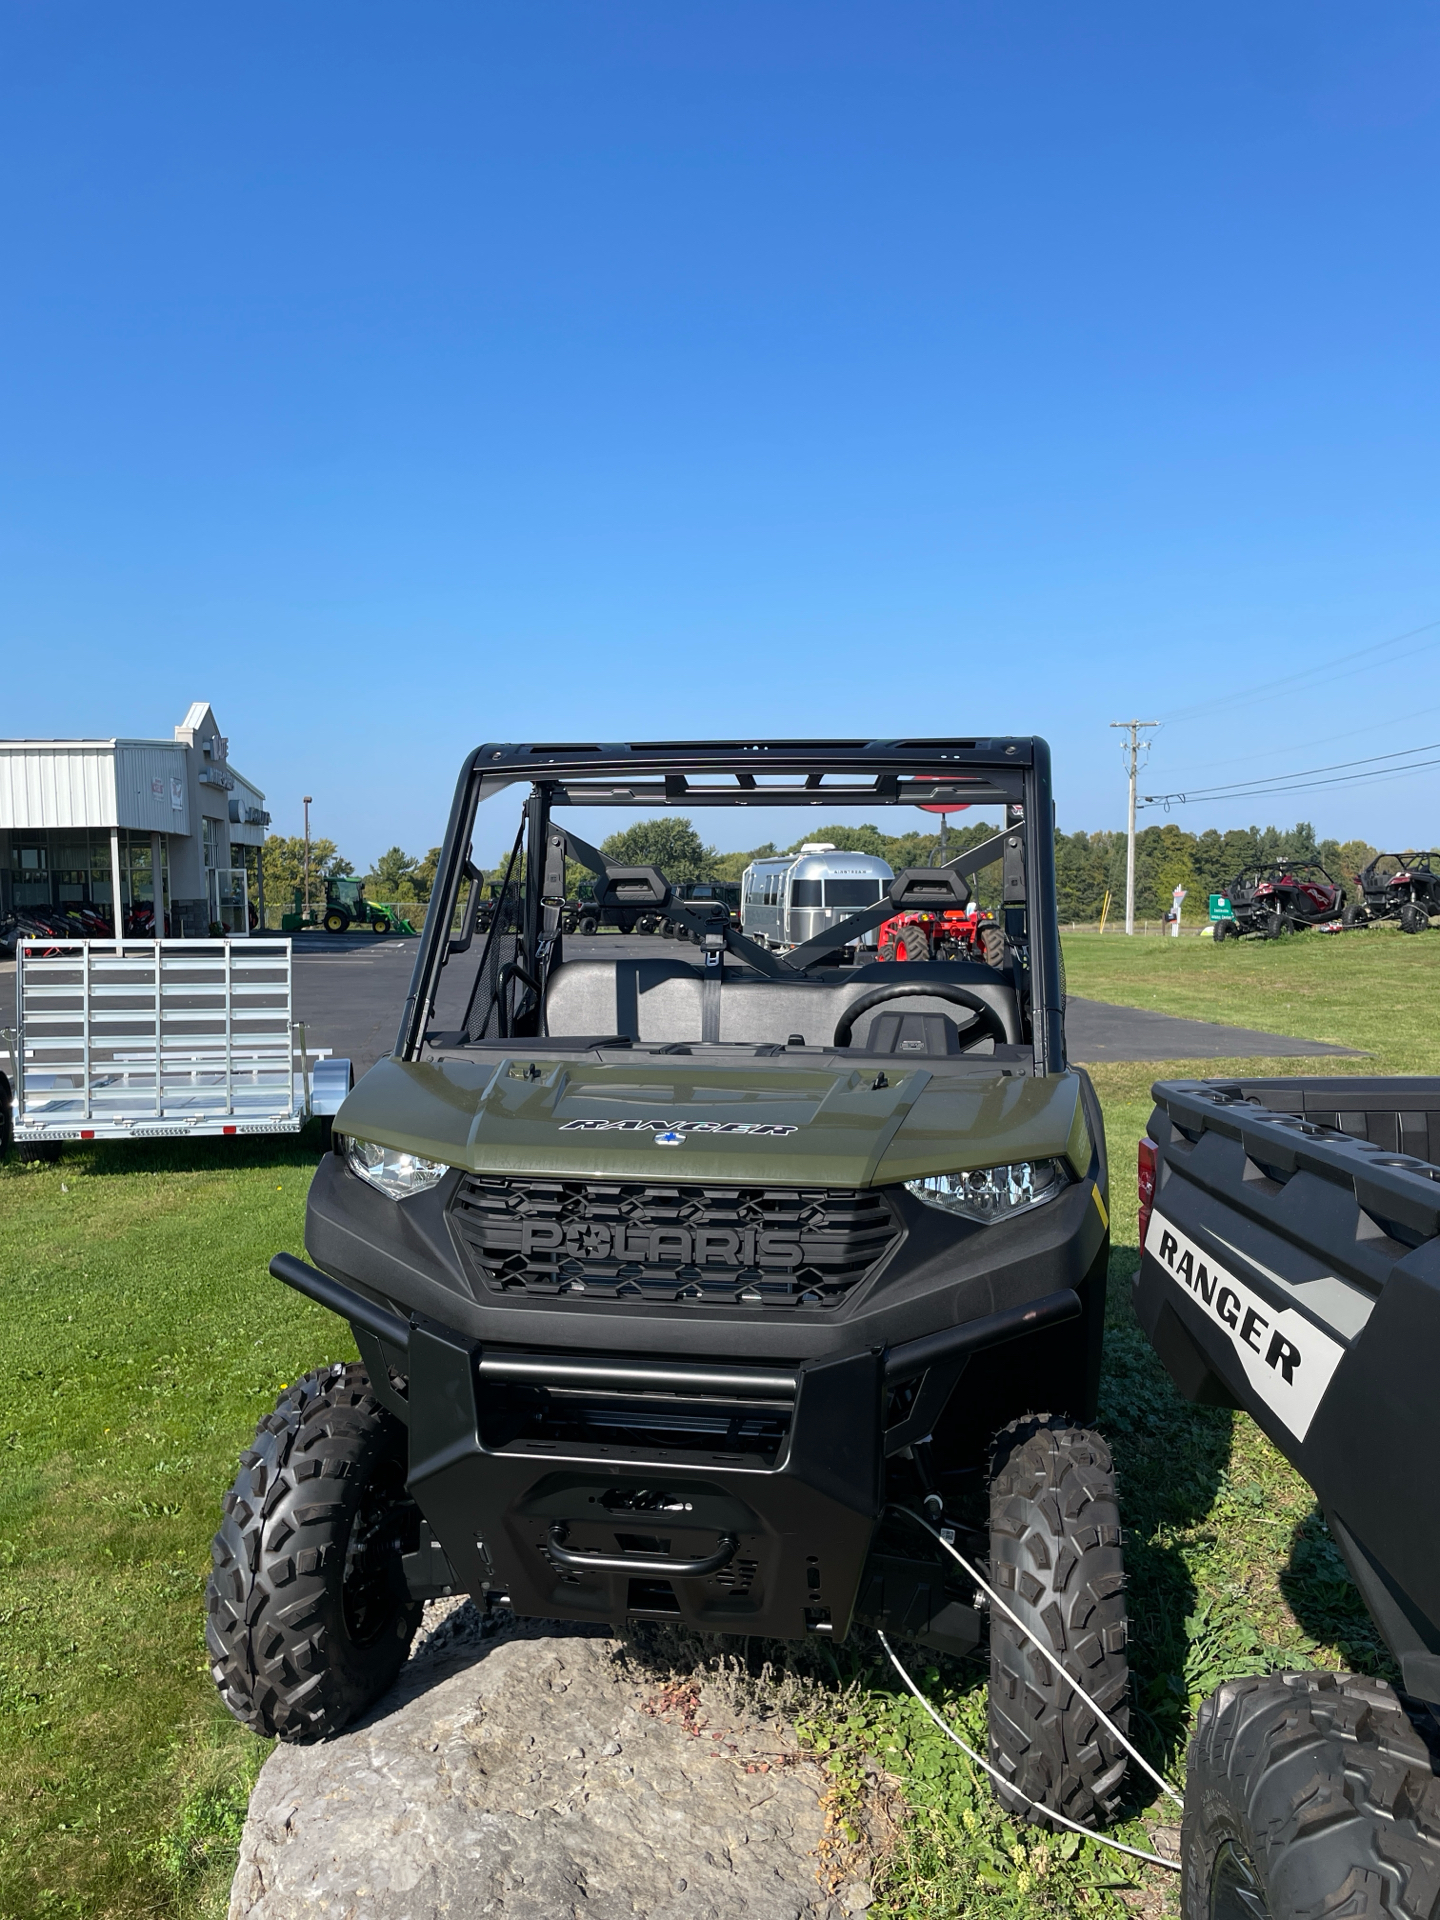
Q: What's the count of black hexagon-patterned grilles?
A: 1